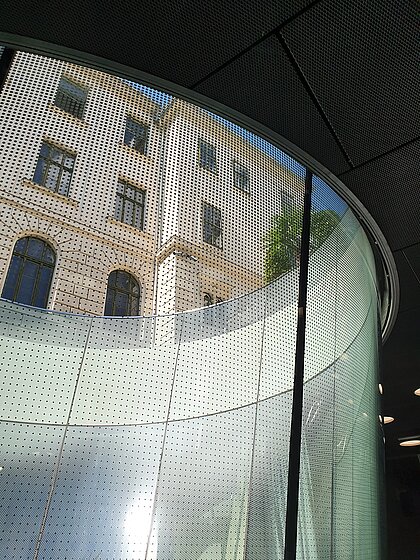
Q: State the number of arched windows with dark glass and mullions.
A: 2